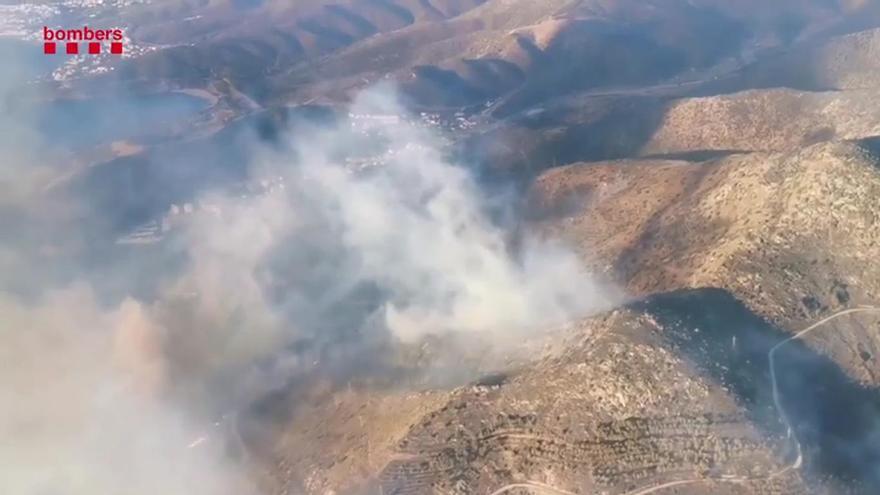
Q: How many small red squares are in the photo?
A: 4